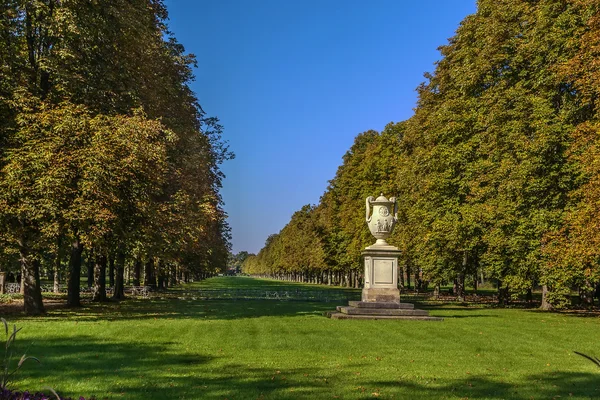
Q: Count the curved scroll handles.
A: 2